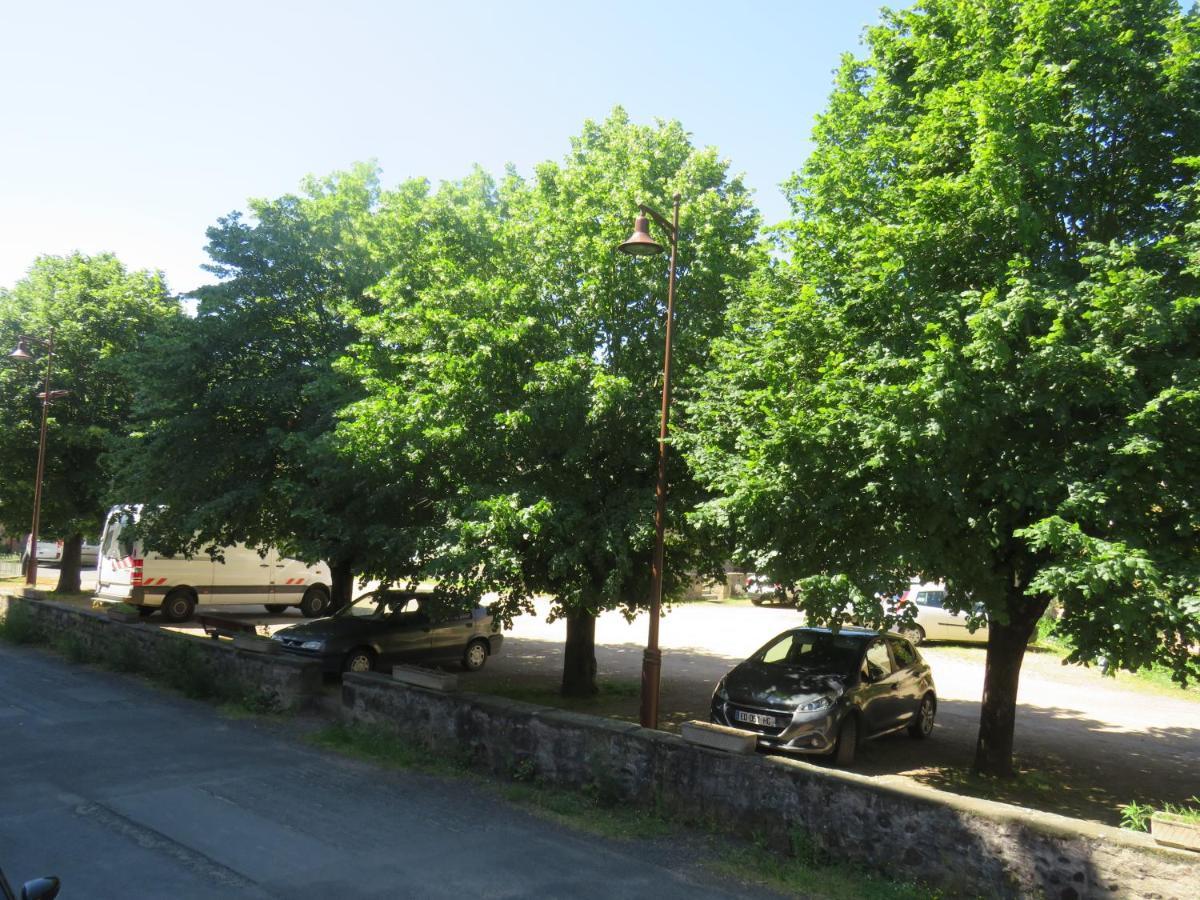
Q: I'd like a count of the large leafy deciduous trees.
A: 4